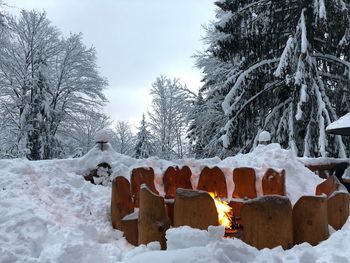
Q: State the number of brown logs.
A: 12